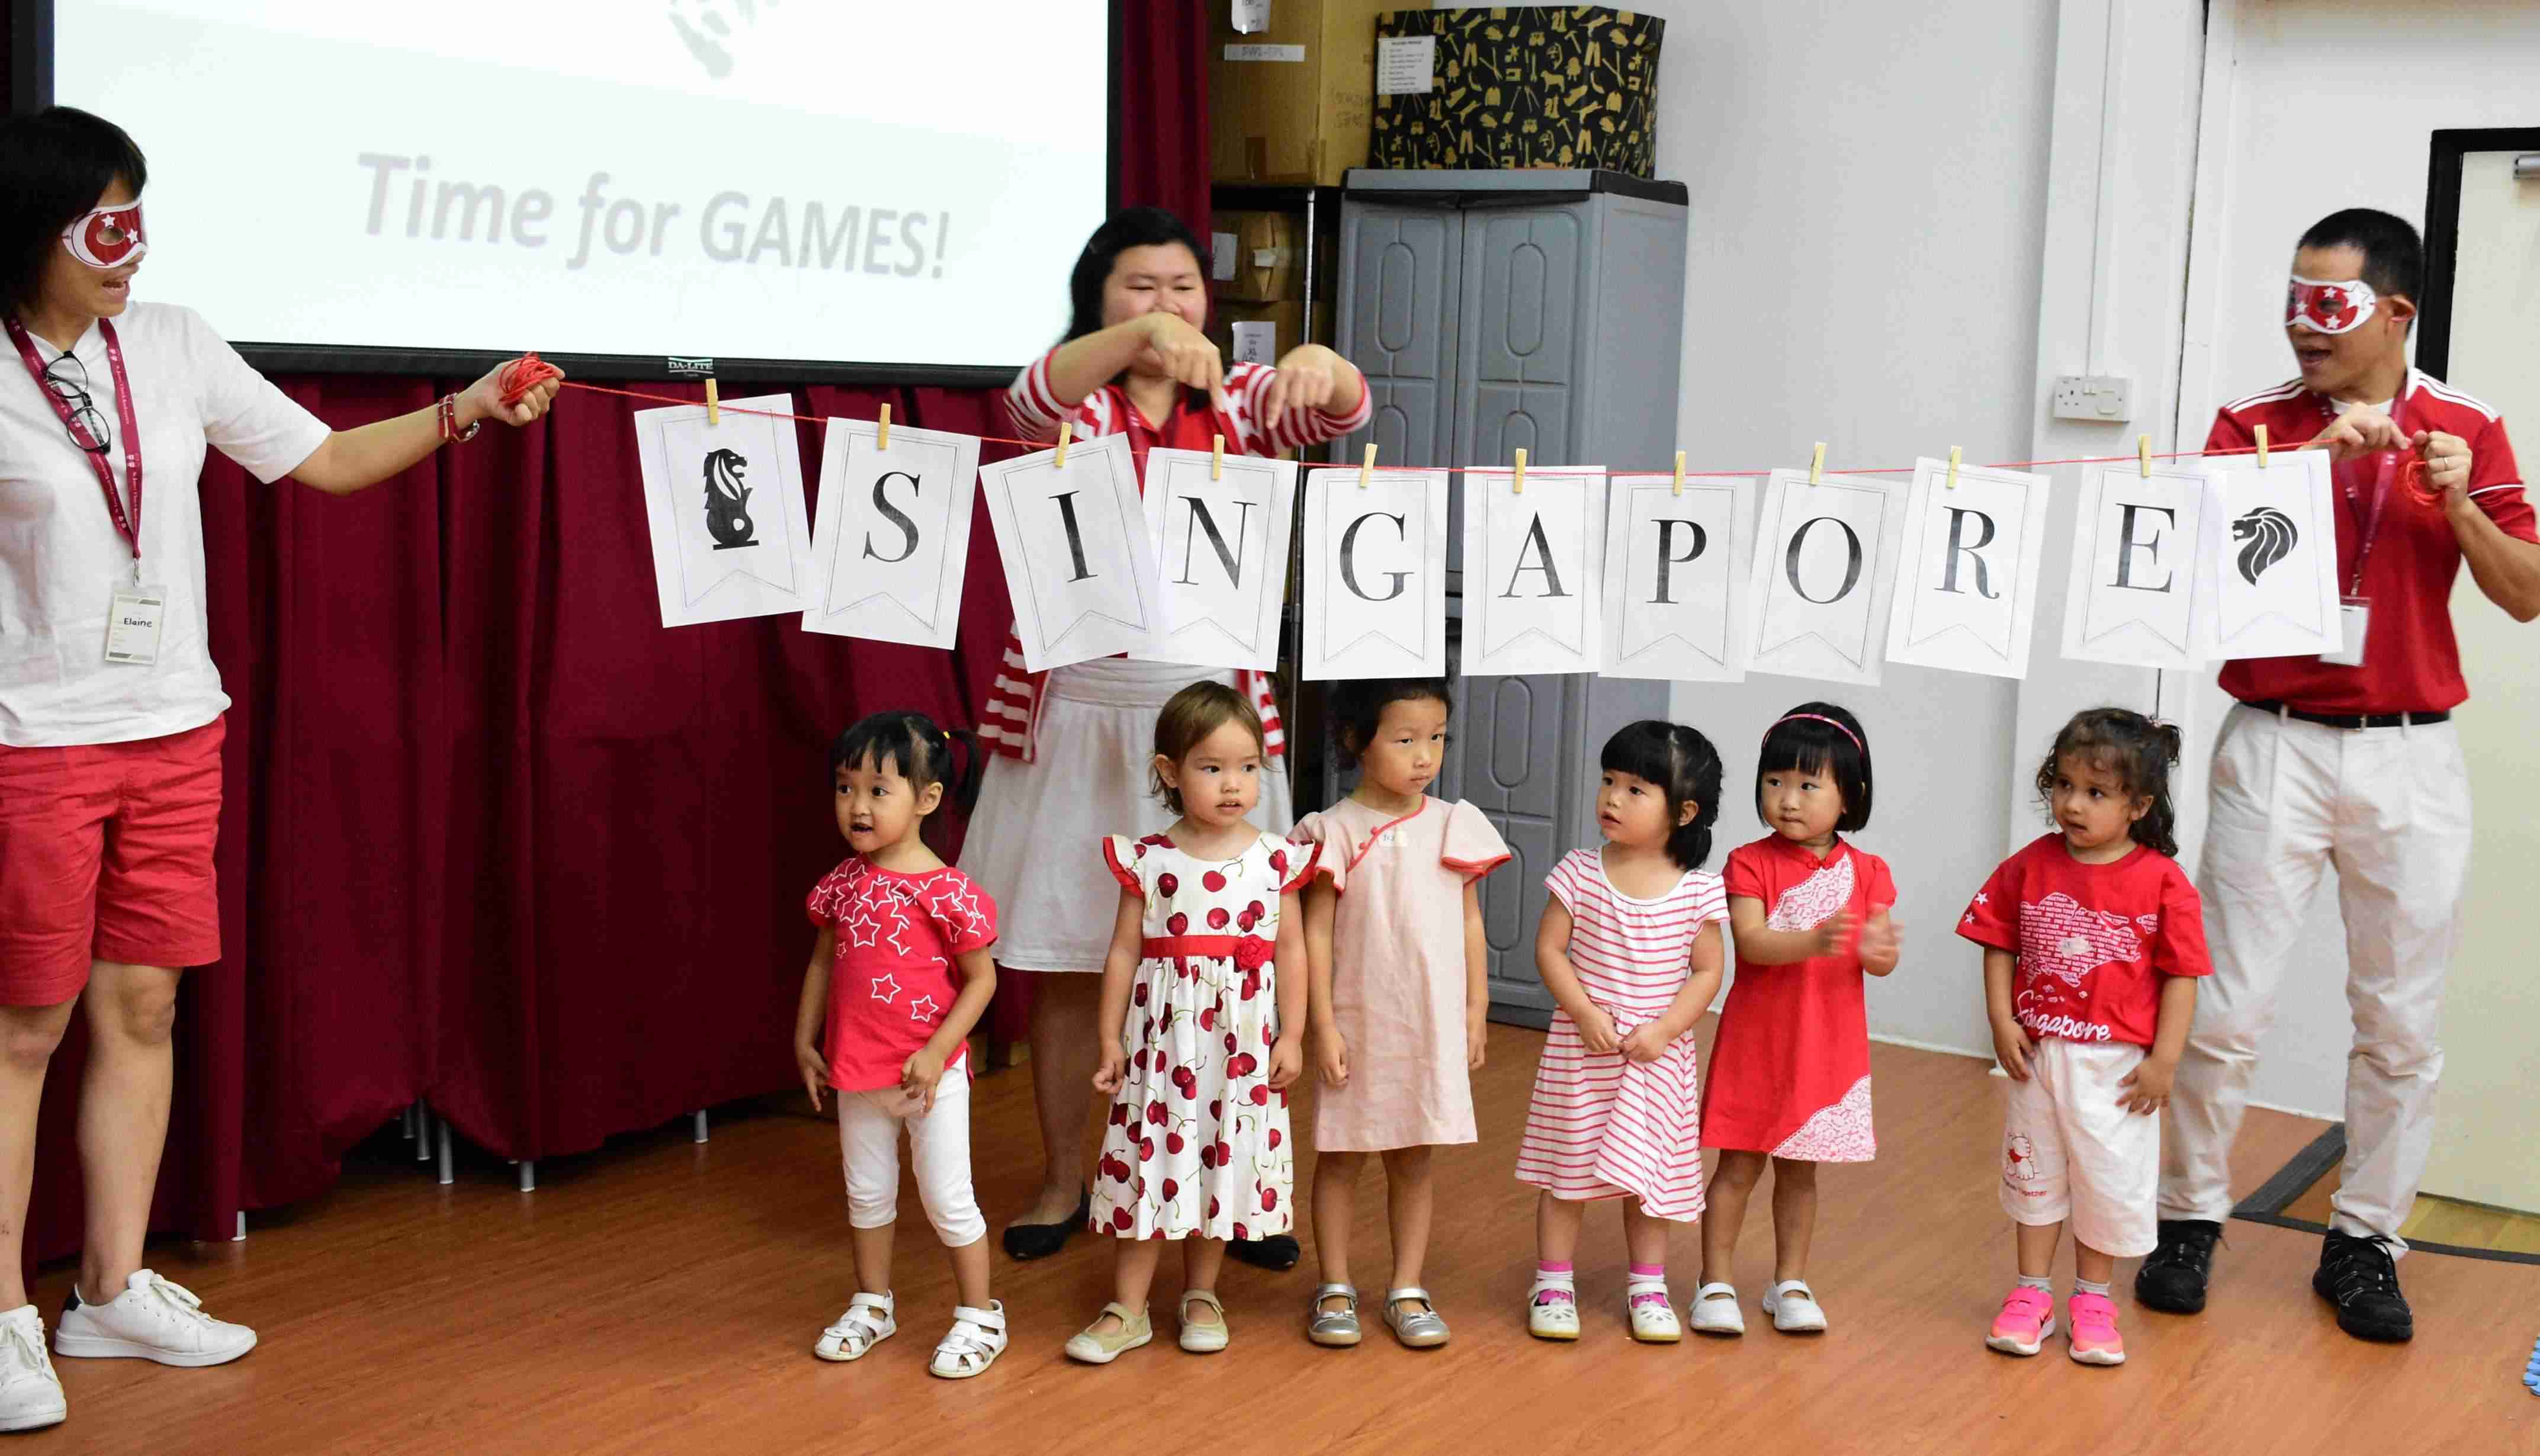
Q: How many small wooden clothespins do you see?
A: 11